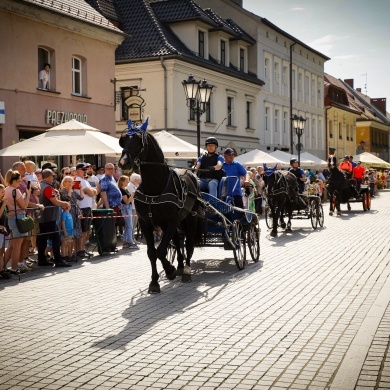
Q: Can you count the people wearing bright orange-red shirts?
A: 2